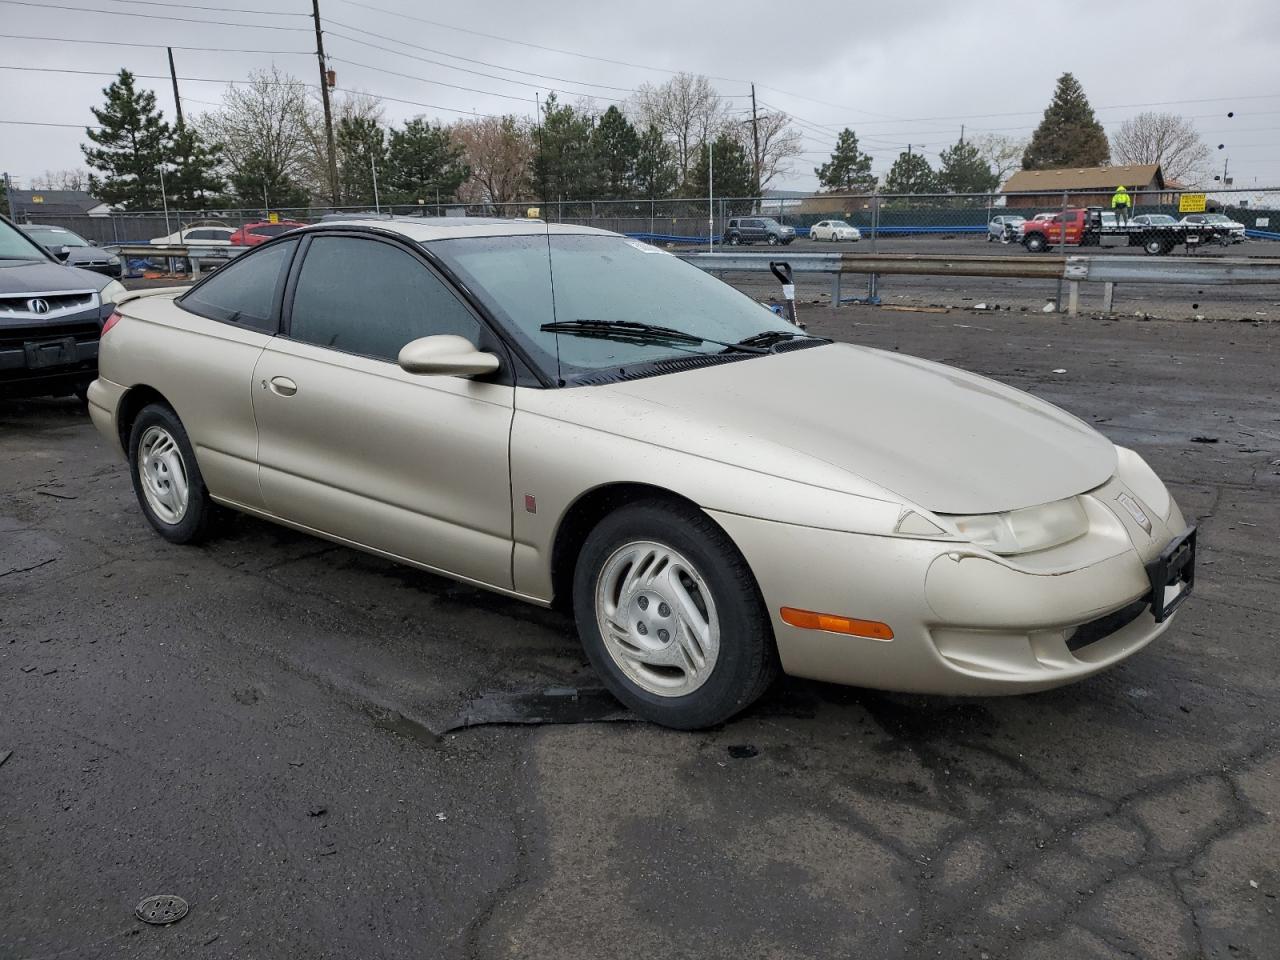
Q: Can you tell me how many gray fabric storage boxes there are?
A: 0